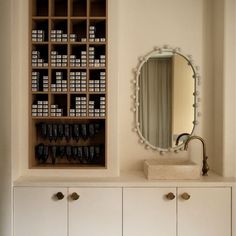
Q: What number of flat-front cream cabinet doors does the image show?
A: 4